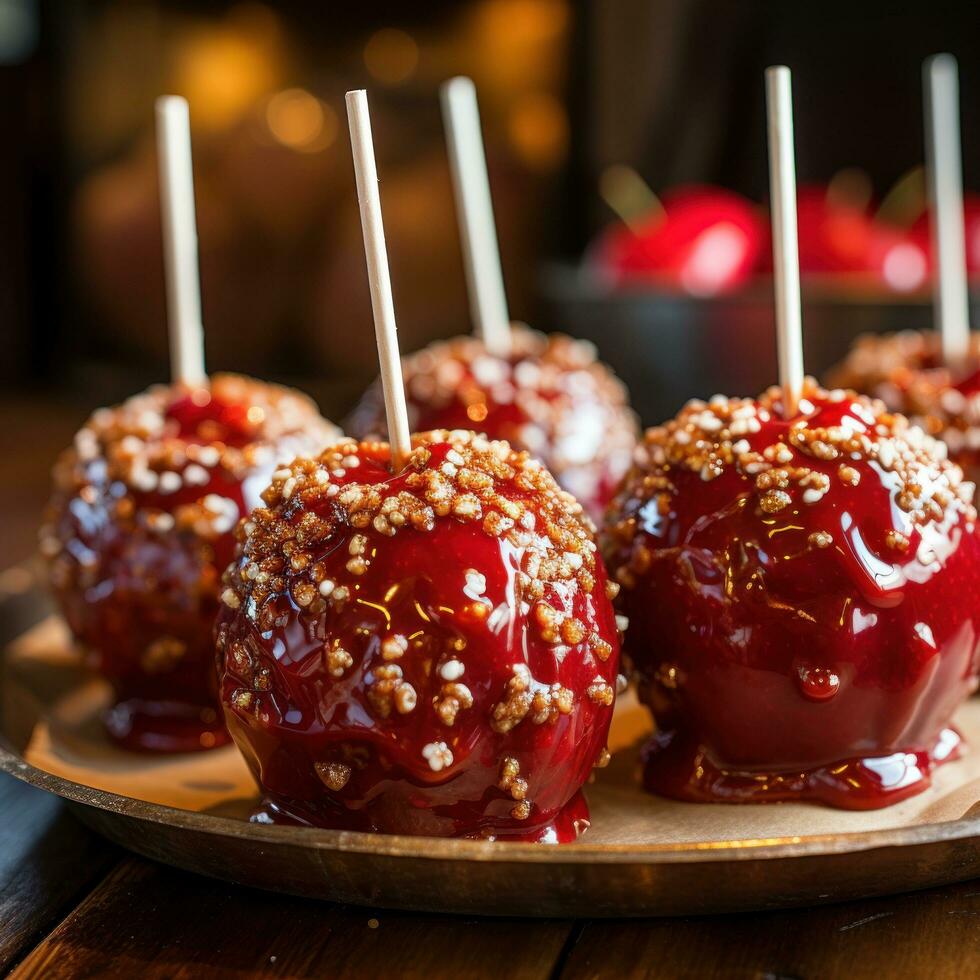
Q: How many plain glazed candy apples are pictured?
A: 0